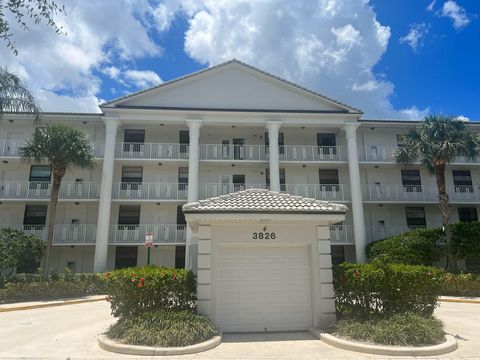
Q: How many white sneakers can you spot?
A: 0